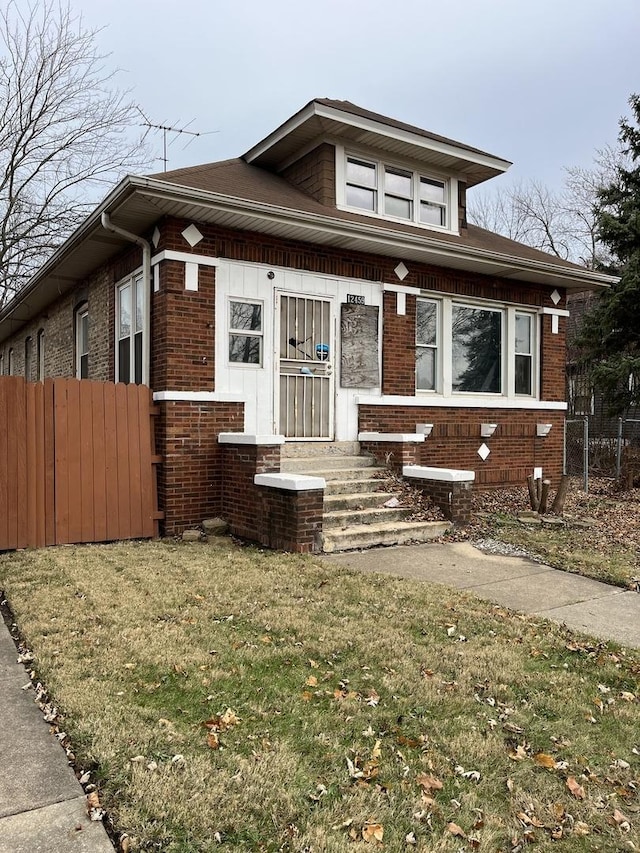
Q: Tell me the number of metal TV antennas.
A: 1